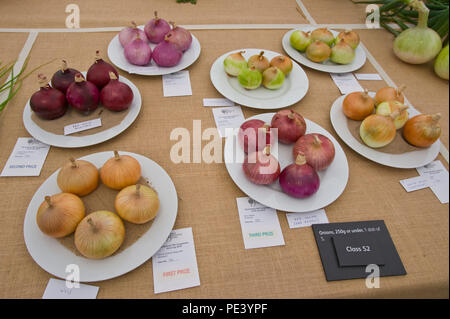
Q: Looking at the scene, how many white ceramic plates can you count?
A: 7